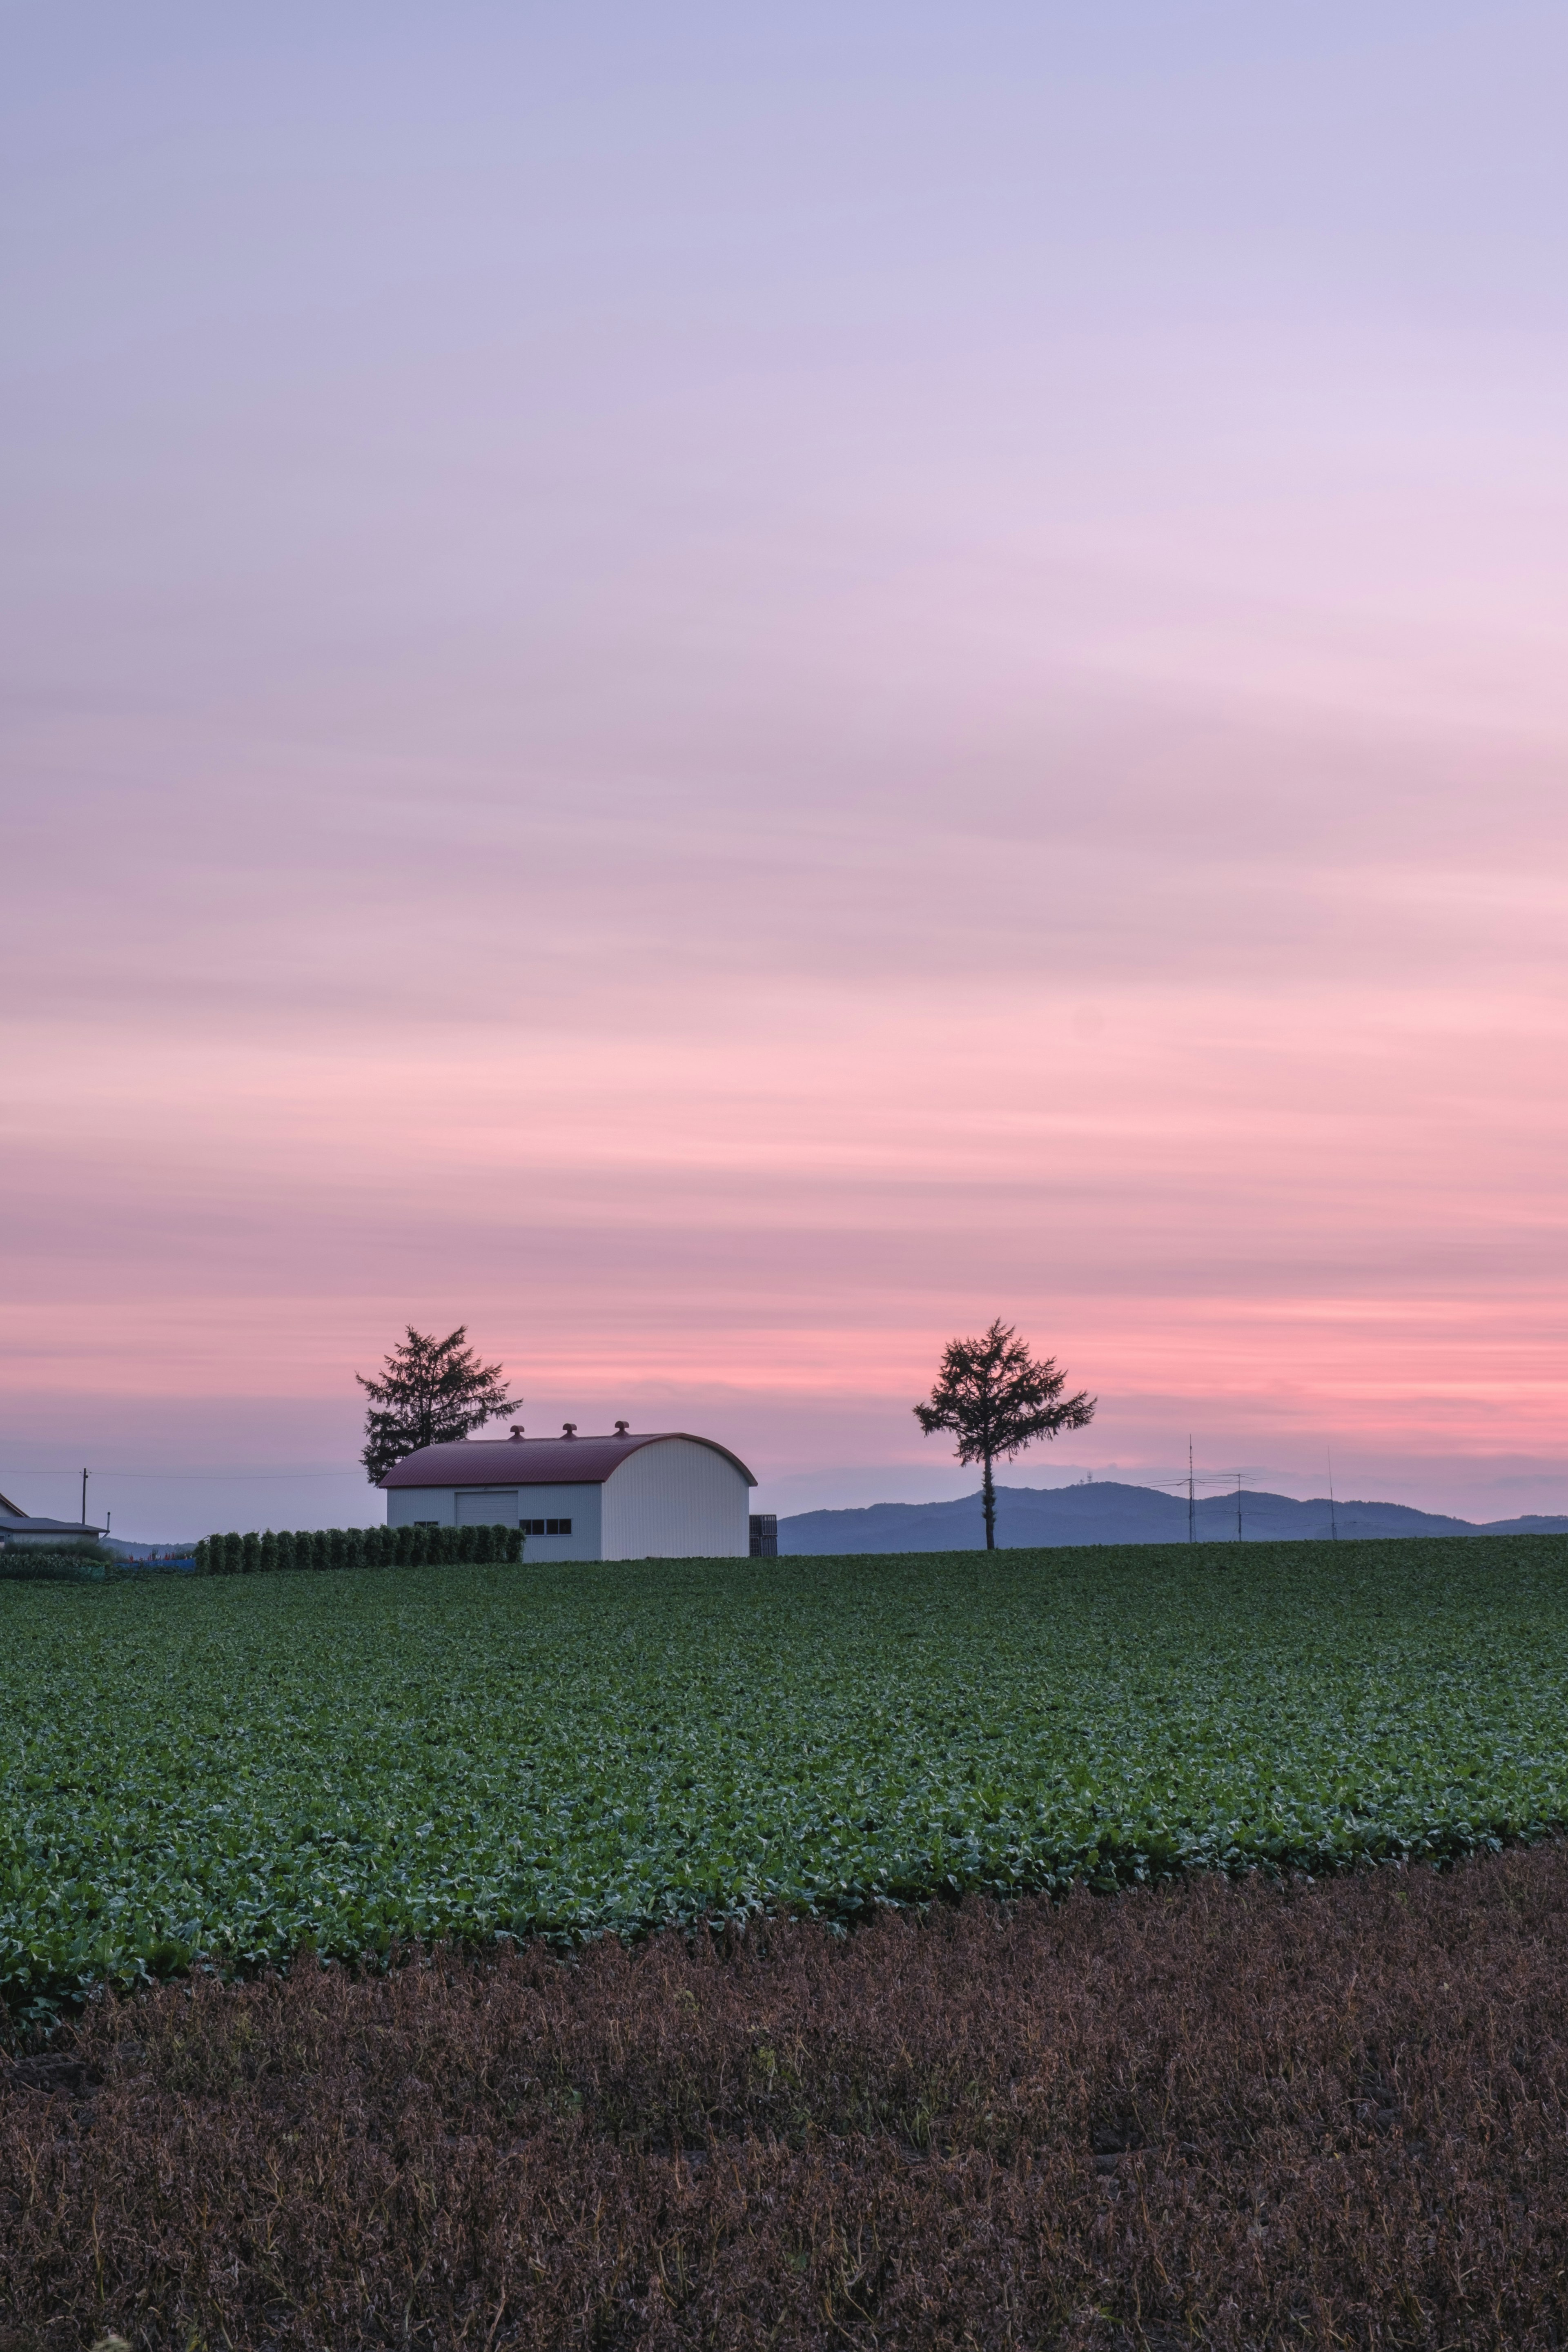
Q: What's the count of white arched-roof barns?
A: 1